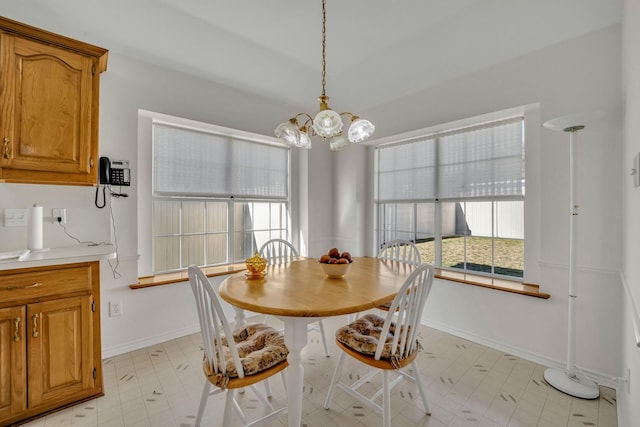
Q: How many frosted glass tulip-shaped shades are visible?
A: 5